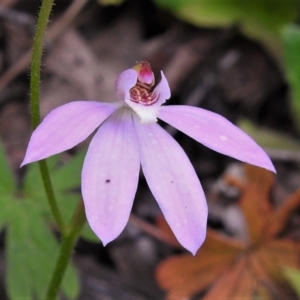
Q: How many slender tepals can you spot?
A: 4